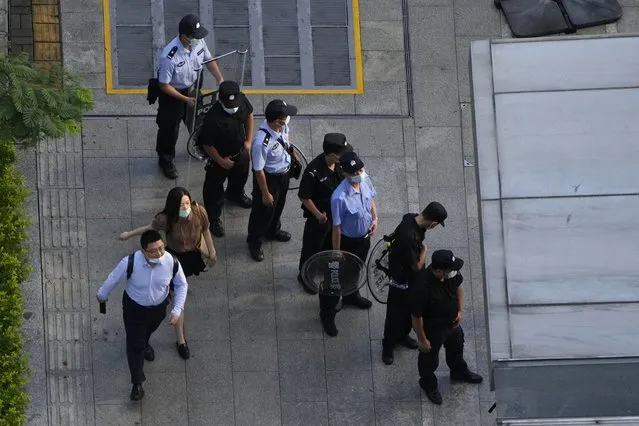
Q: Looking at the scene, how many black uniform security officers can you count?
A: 4